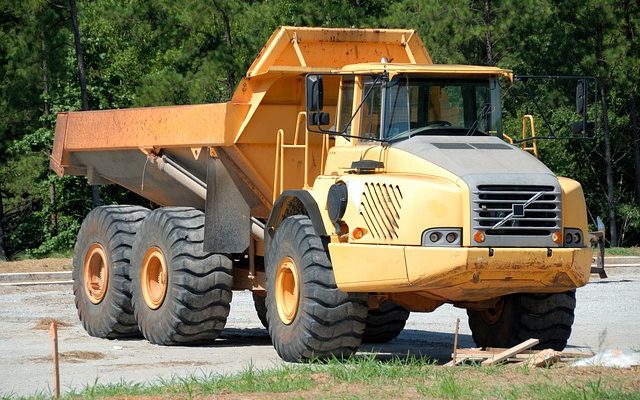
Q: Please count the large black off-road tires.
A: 6